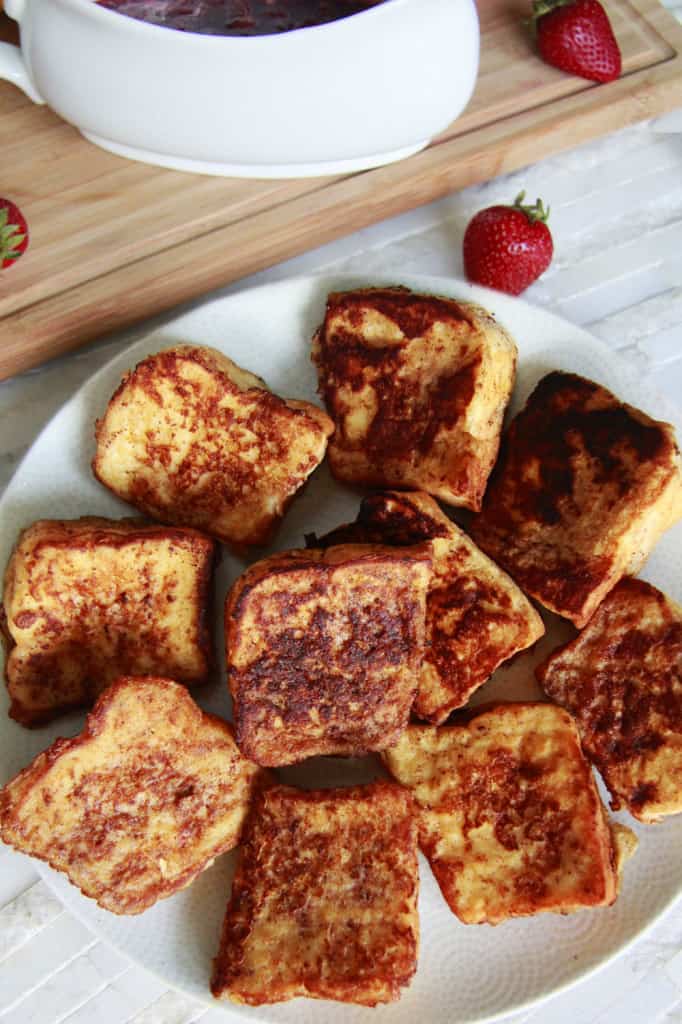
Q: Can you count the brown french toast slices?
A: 10